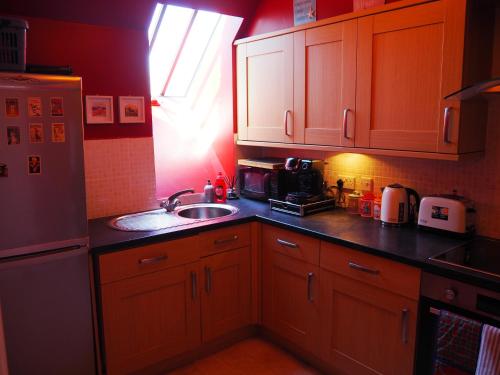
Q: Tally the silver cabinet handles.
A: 11